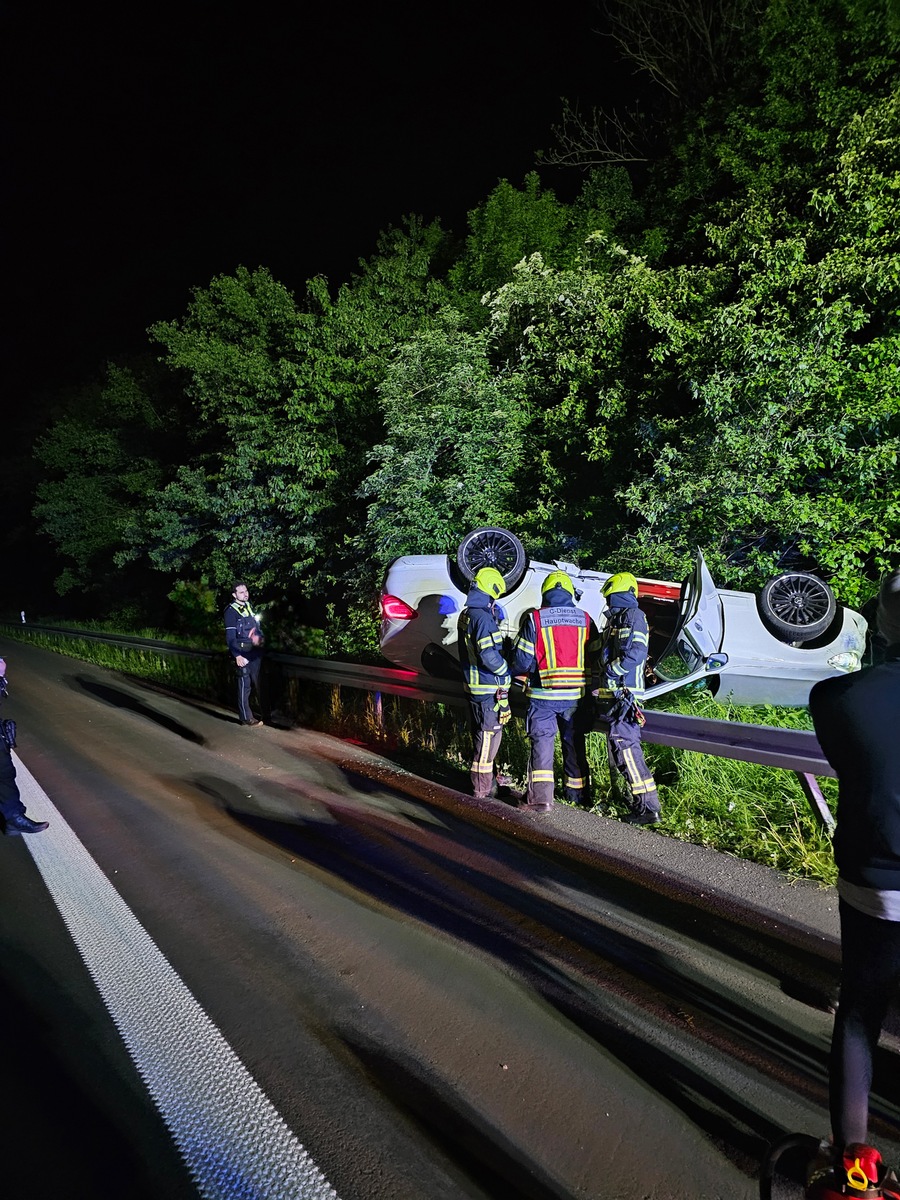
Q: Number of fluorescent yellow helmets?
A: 3